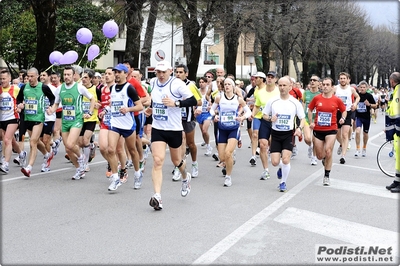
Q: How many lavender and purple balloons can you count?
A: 5